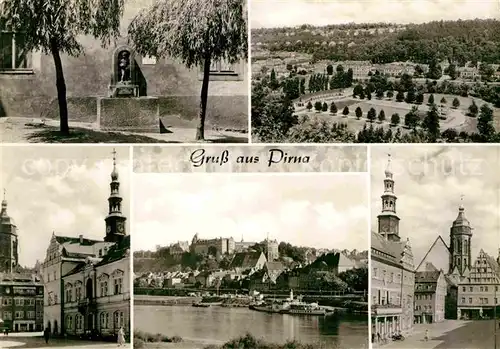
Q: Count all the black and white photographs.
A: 5